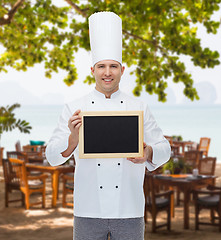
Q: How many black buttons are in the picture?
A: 6